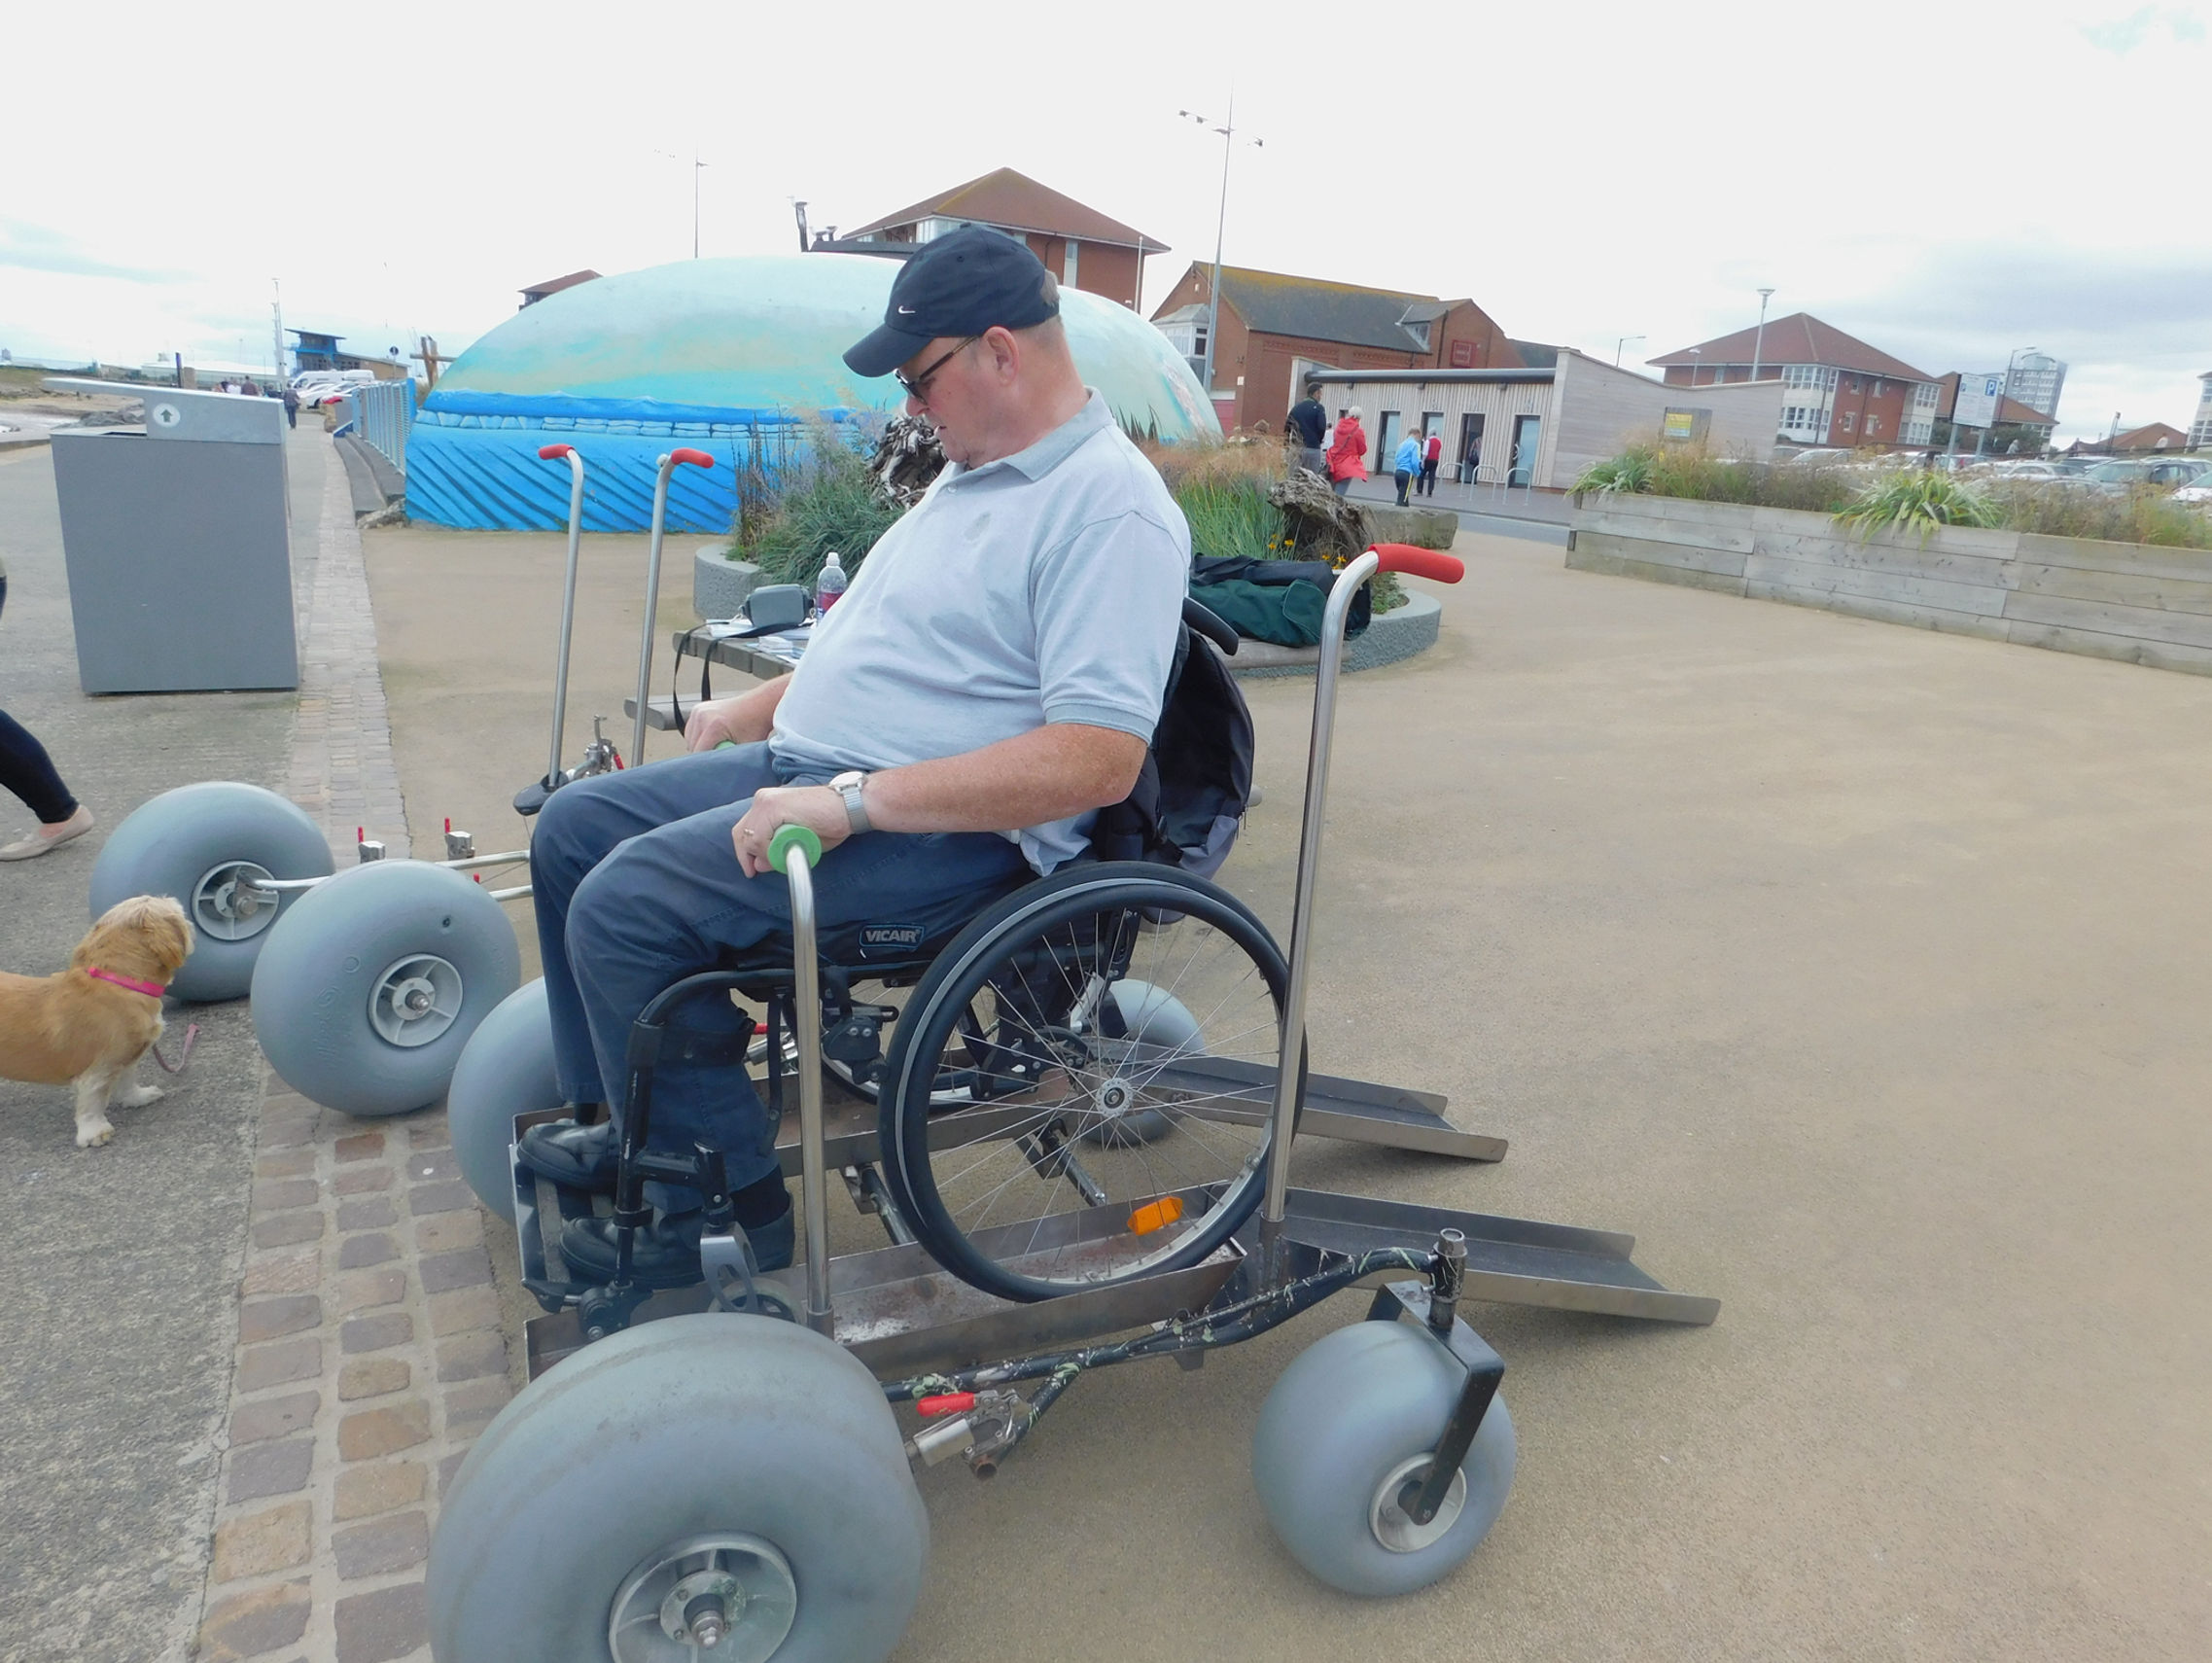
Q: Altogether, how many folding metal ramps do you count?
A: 2